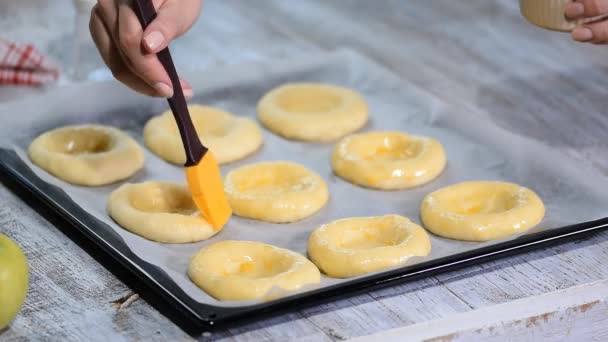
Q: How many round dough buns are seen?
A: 9